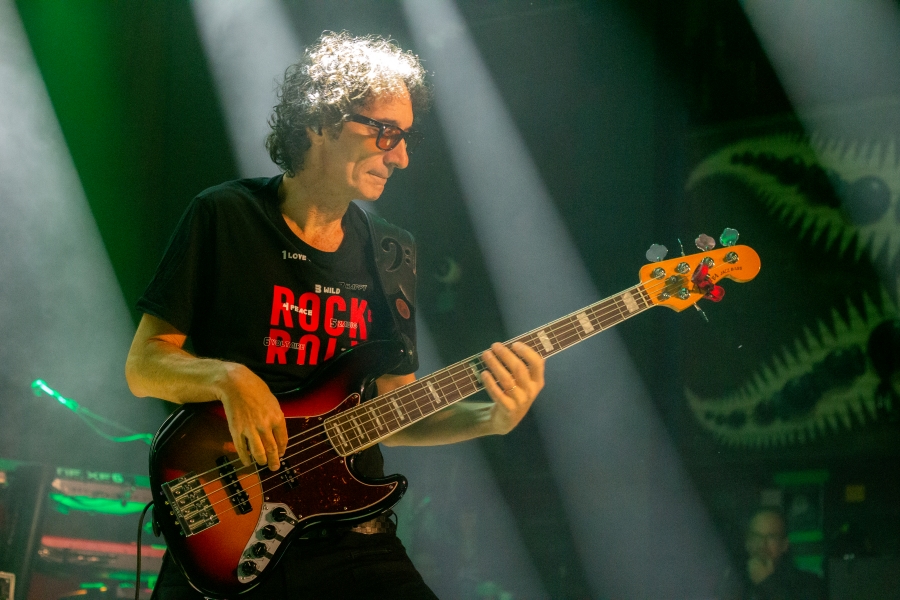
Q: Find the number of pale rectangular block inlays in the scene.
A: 9